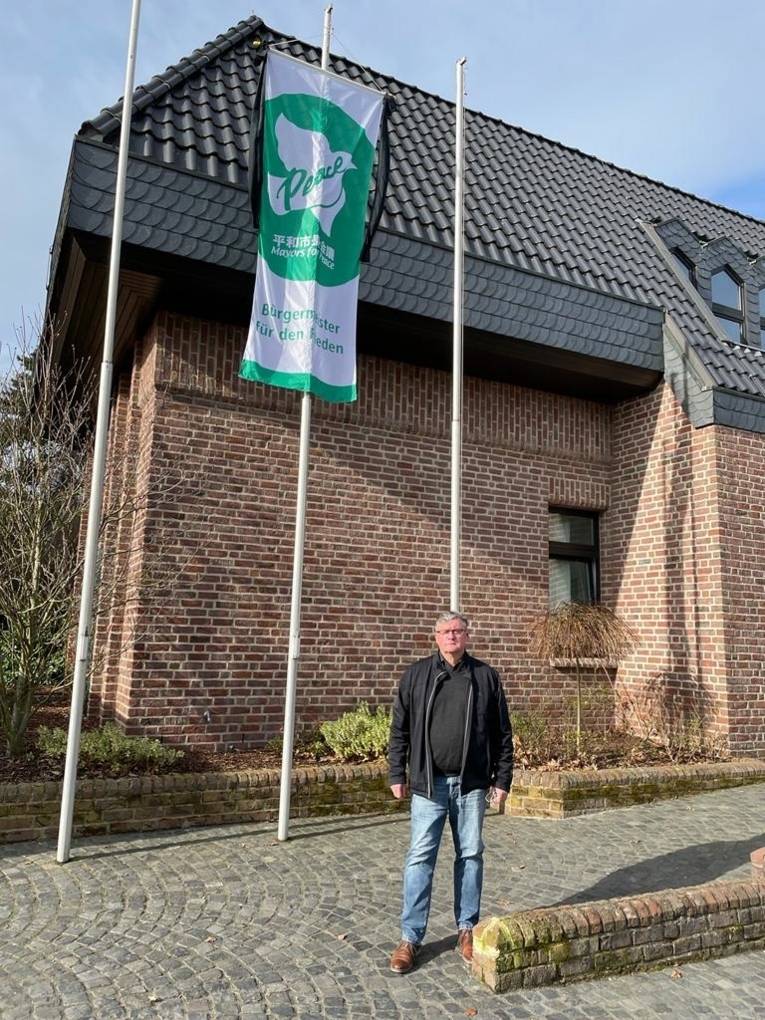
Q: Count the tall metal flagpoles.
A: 3